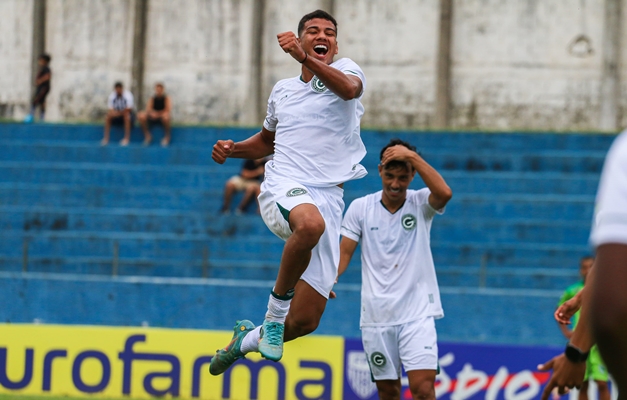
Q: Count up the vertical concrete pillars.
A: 6